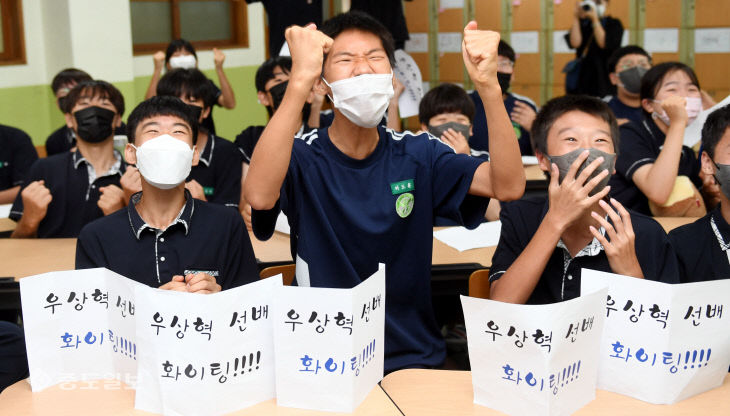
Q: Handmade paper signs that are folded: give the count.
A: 5